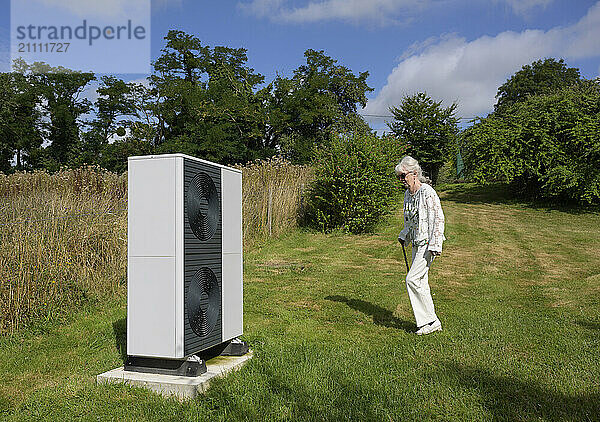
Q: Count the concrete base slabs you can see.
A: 1